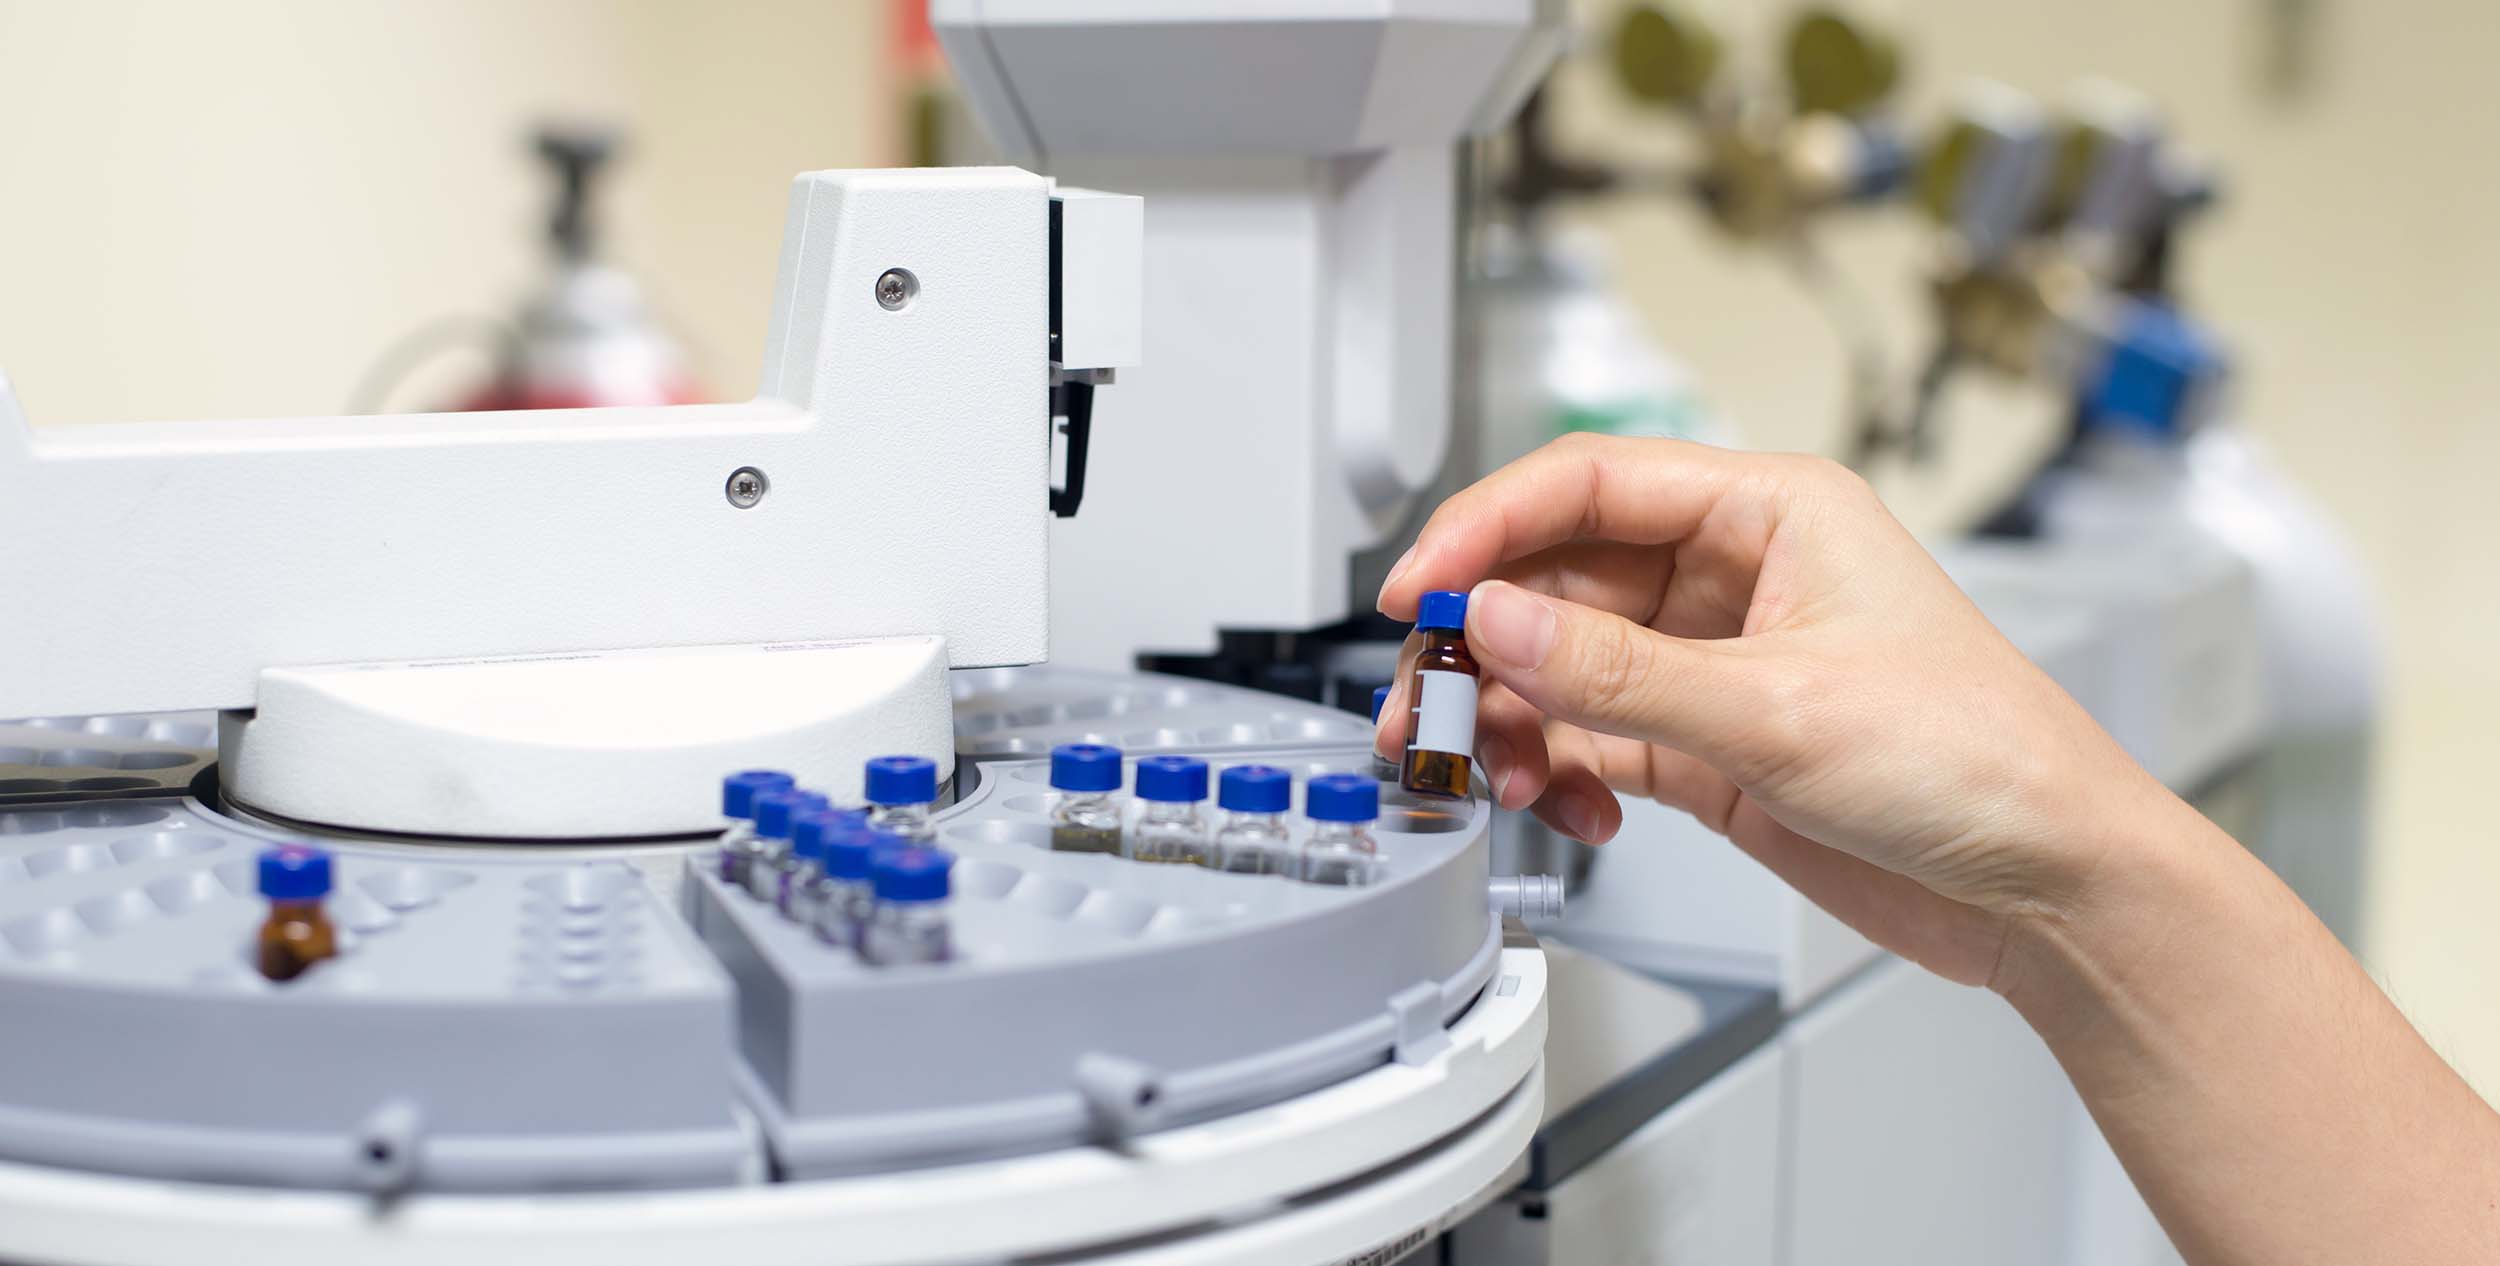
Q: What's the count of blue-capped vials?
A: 13